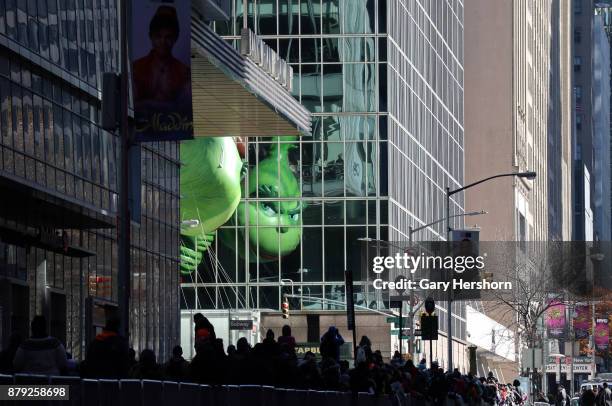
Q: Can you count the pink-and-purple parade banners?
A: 3